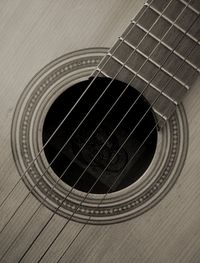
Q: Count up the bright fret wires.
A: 6